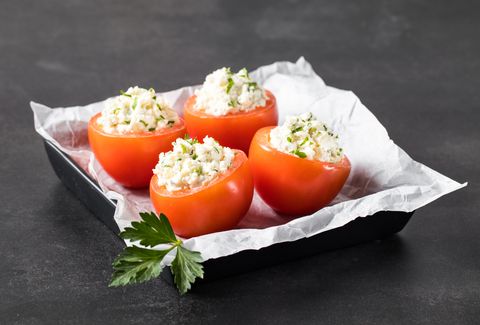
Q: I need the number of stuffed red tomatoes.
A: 4